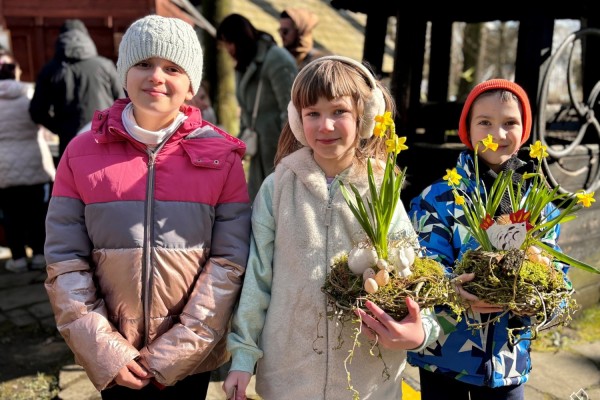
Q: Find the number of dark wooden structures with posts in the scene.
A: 1